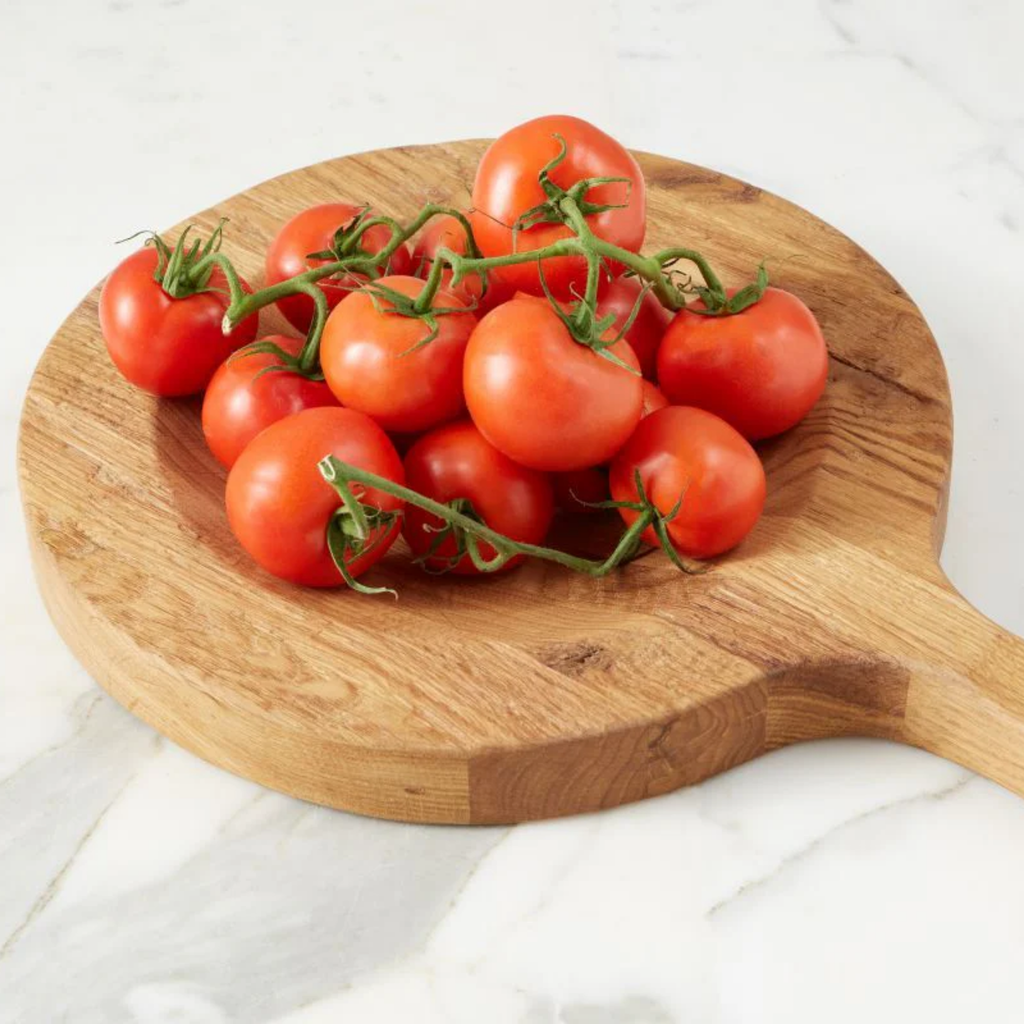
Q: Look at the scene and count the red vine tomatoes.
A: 13